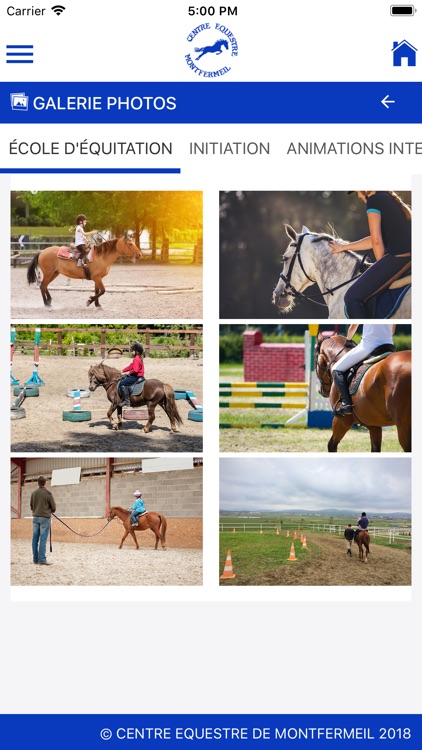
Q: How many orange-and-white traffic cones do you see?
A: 9